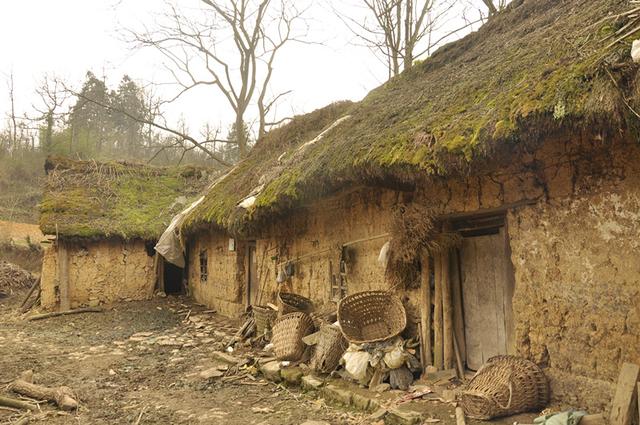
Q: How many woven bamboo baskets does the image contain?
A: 6